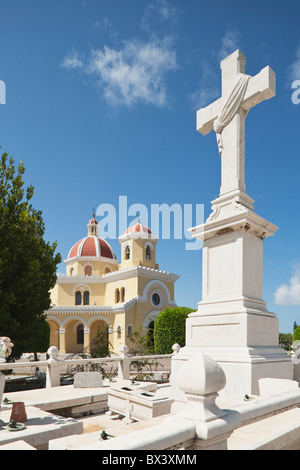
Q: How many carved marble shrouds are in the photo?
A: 1